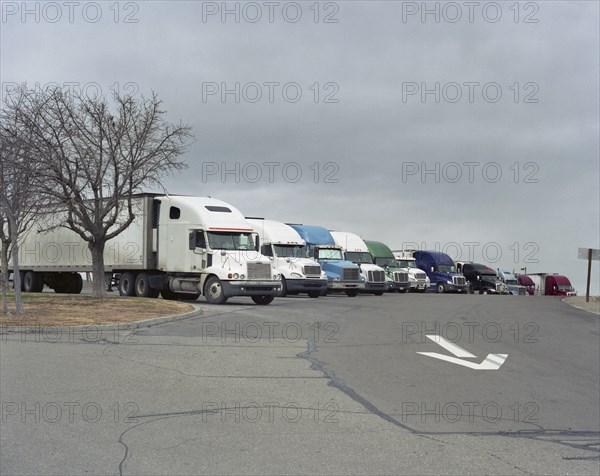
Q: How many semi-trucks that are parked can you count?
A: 11